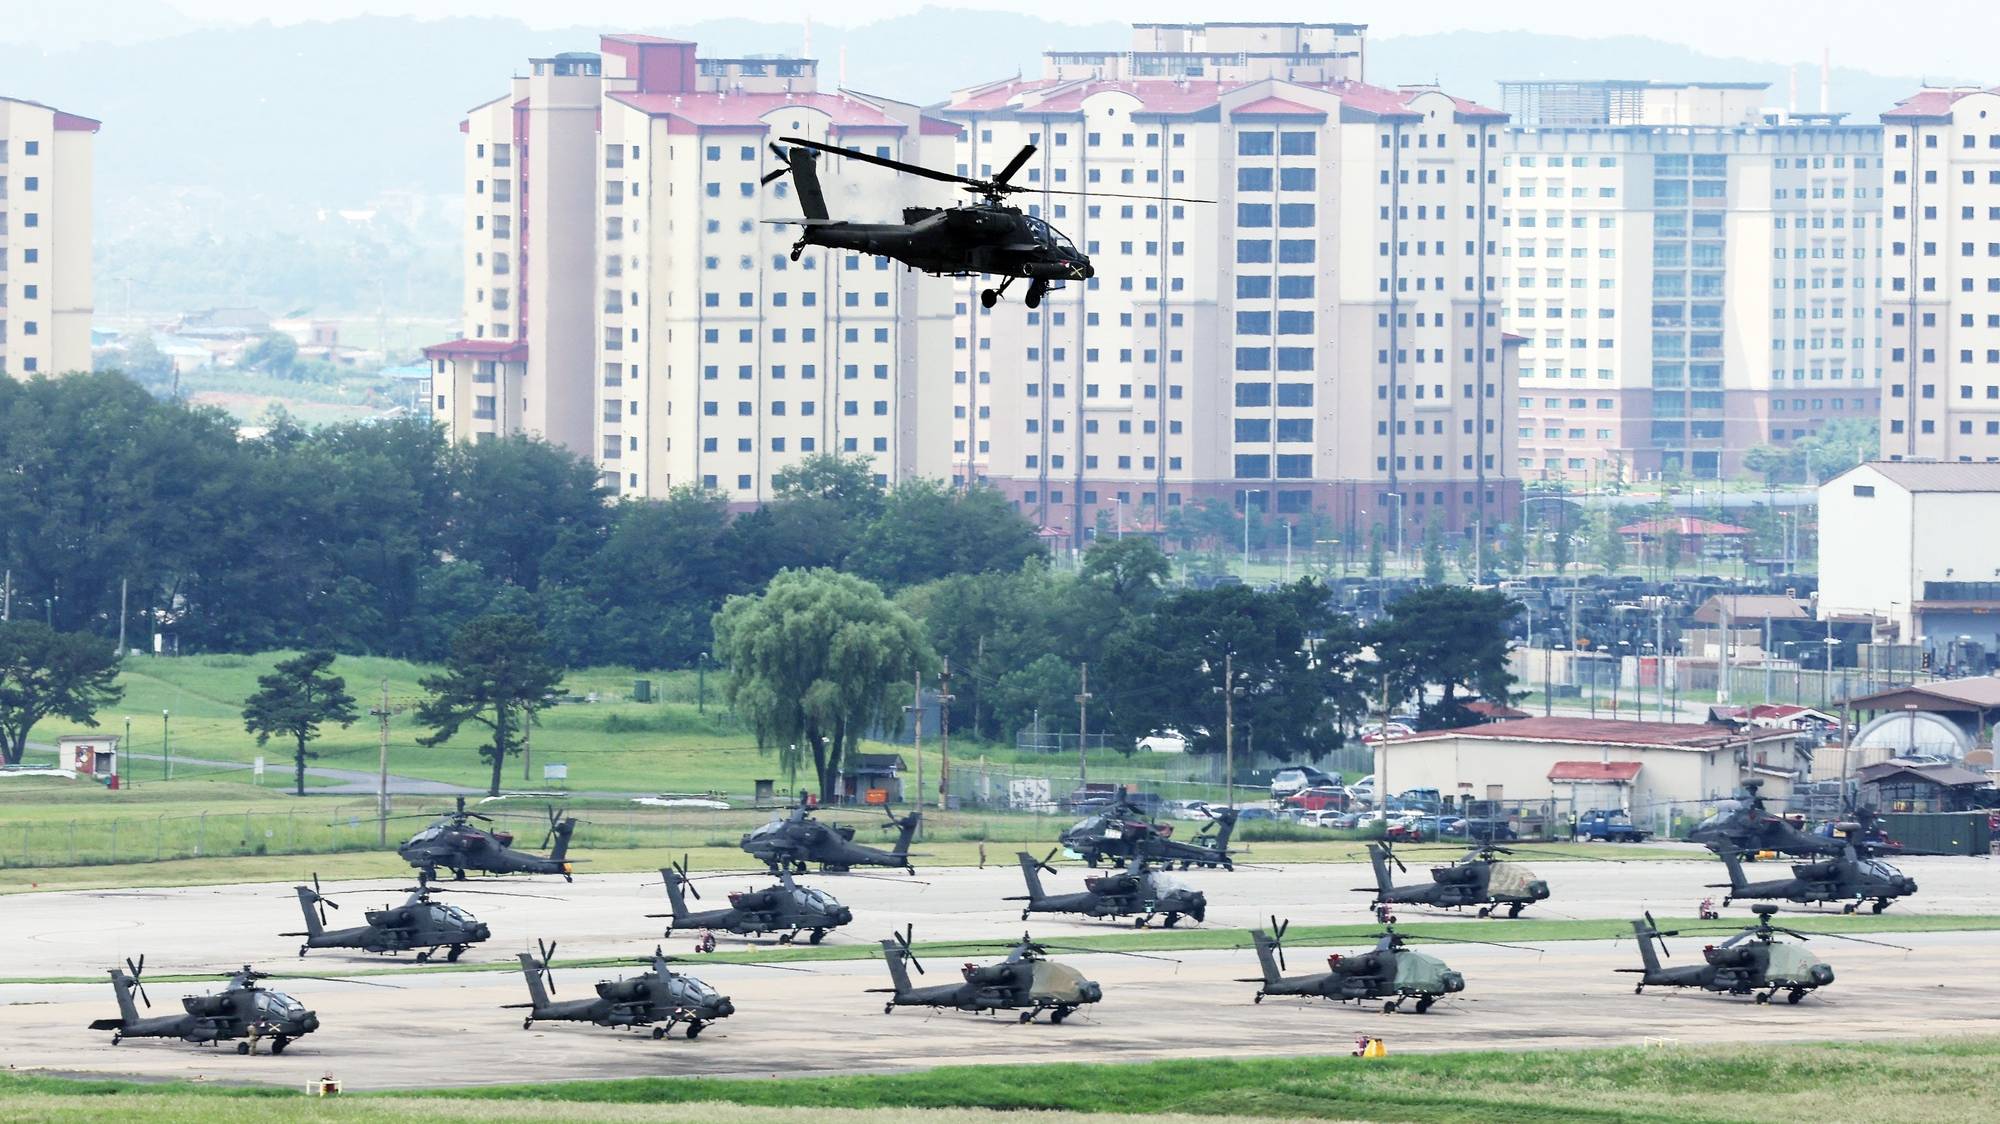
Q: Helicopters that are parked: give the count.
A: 14